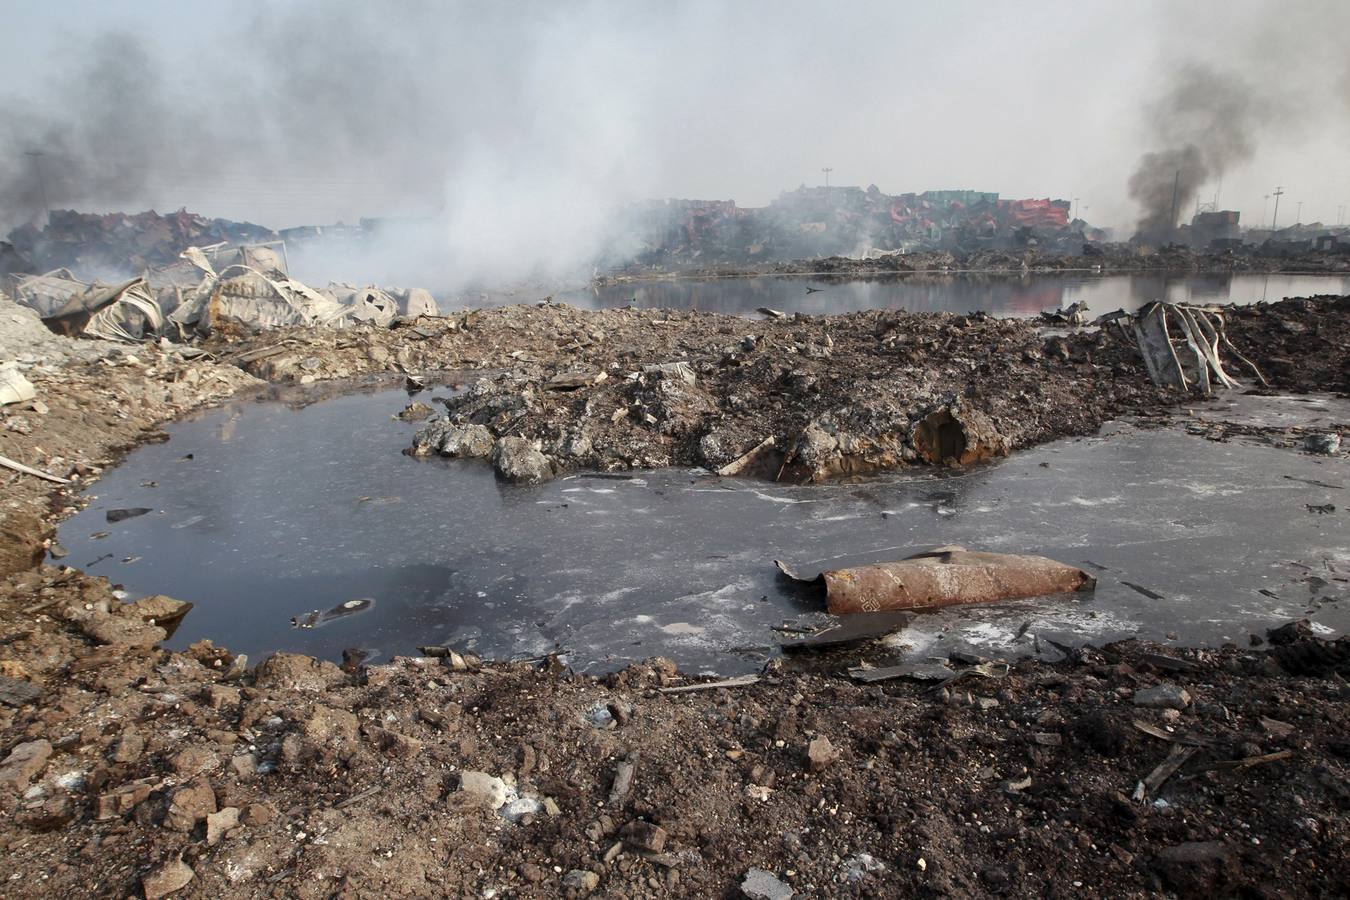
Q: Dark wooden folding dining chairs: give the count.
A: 0